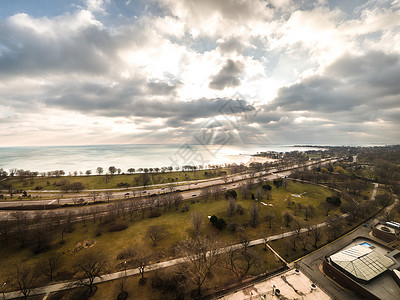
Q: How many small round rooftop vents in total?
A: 3